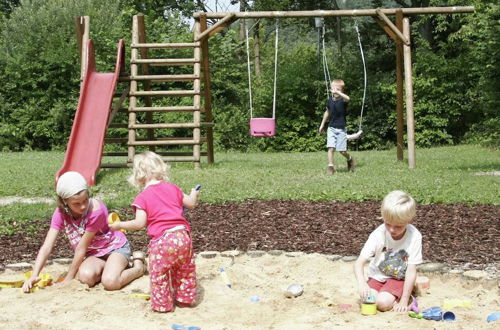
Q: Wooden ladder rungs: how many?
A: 8